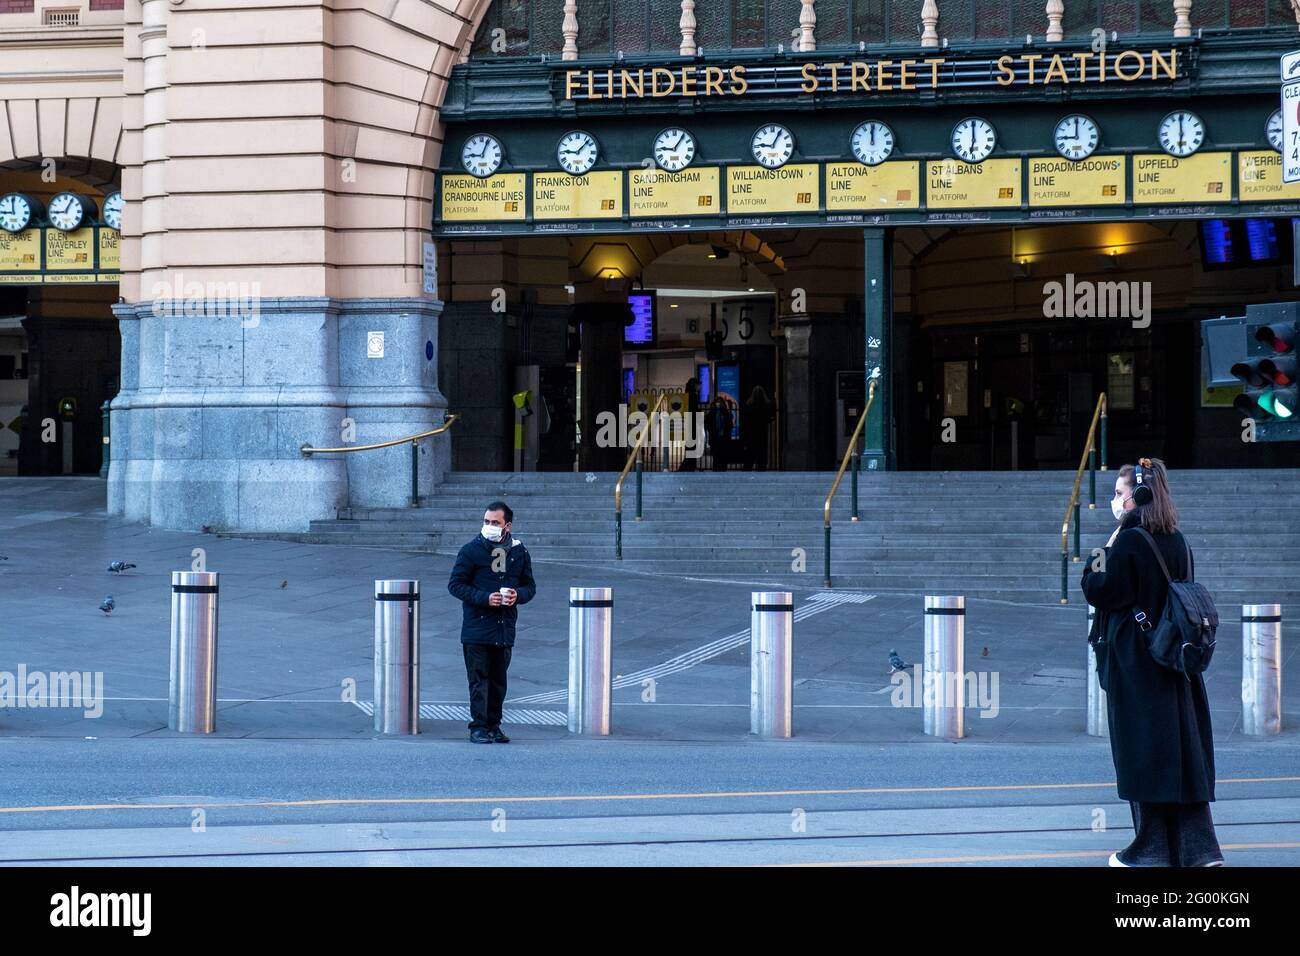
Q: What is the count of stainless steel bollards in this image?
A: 7